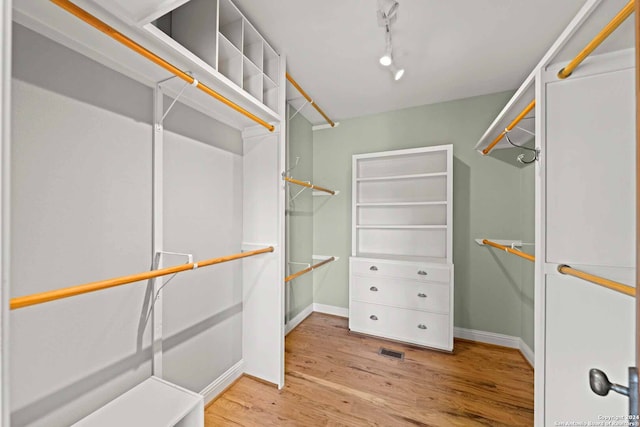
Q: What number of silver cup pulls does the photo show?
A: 6